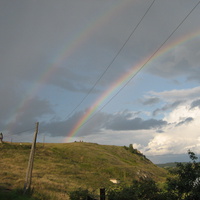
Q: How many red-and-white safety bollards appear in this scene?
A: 0